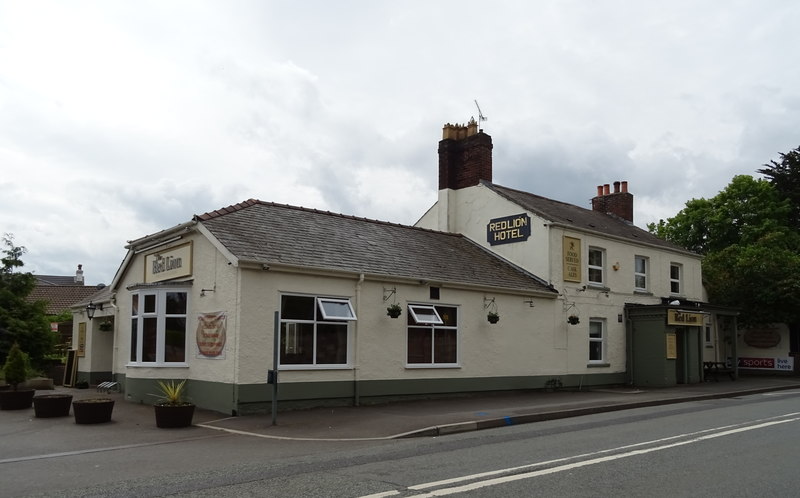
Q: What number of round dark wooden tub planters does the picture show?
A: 4